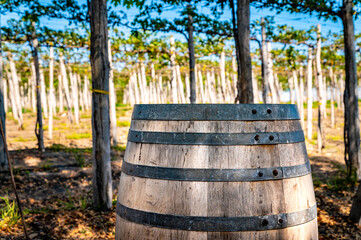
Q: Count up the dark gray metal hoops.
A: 4